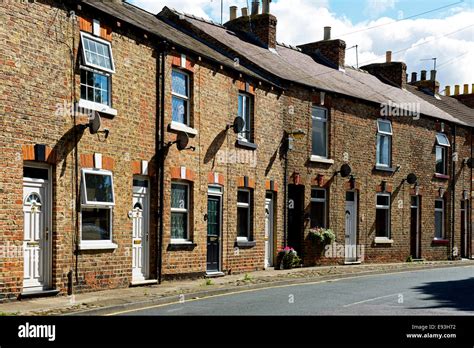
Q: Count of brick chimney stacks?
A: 5